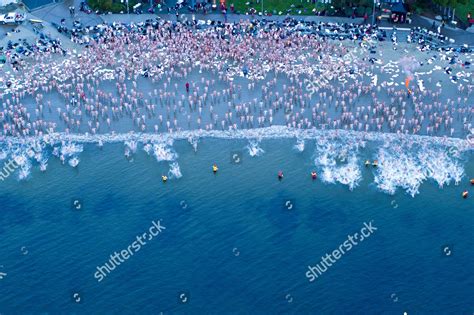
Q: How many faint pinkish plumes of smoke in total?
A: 1